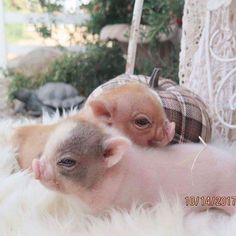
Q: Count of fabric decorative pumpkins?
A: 1